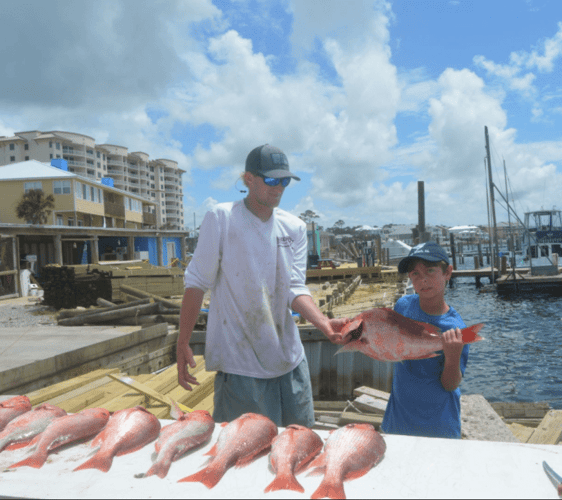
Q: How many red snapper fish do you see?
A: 9